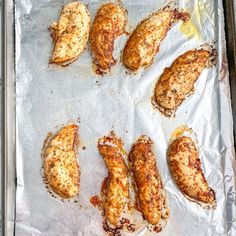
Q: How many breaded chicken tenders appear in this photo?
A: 8